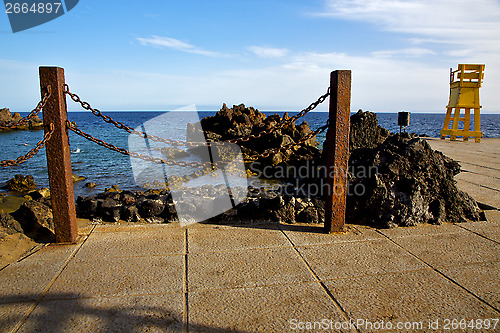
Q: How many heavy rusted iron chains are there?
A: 4